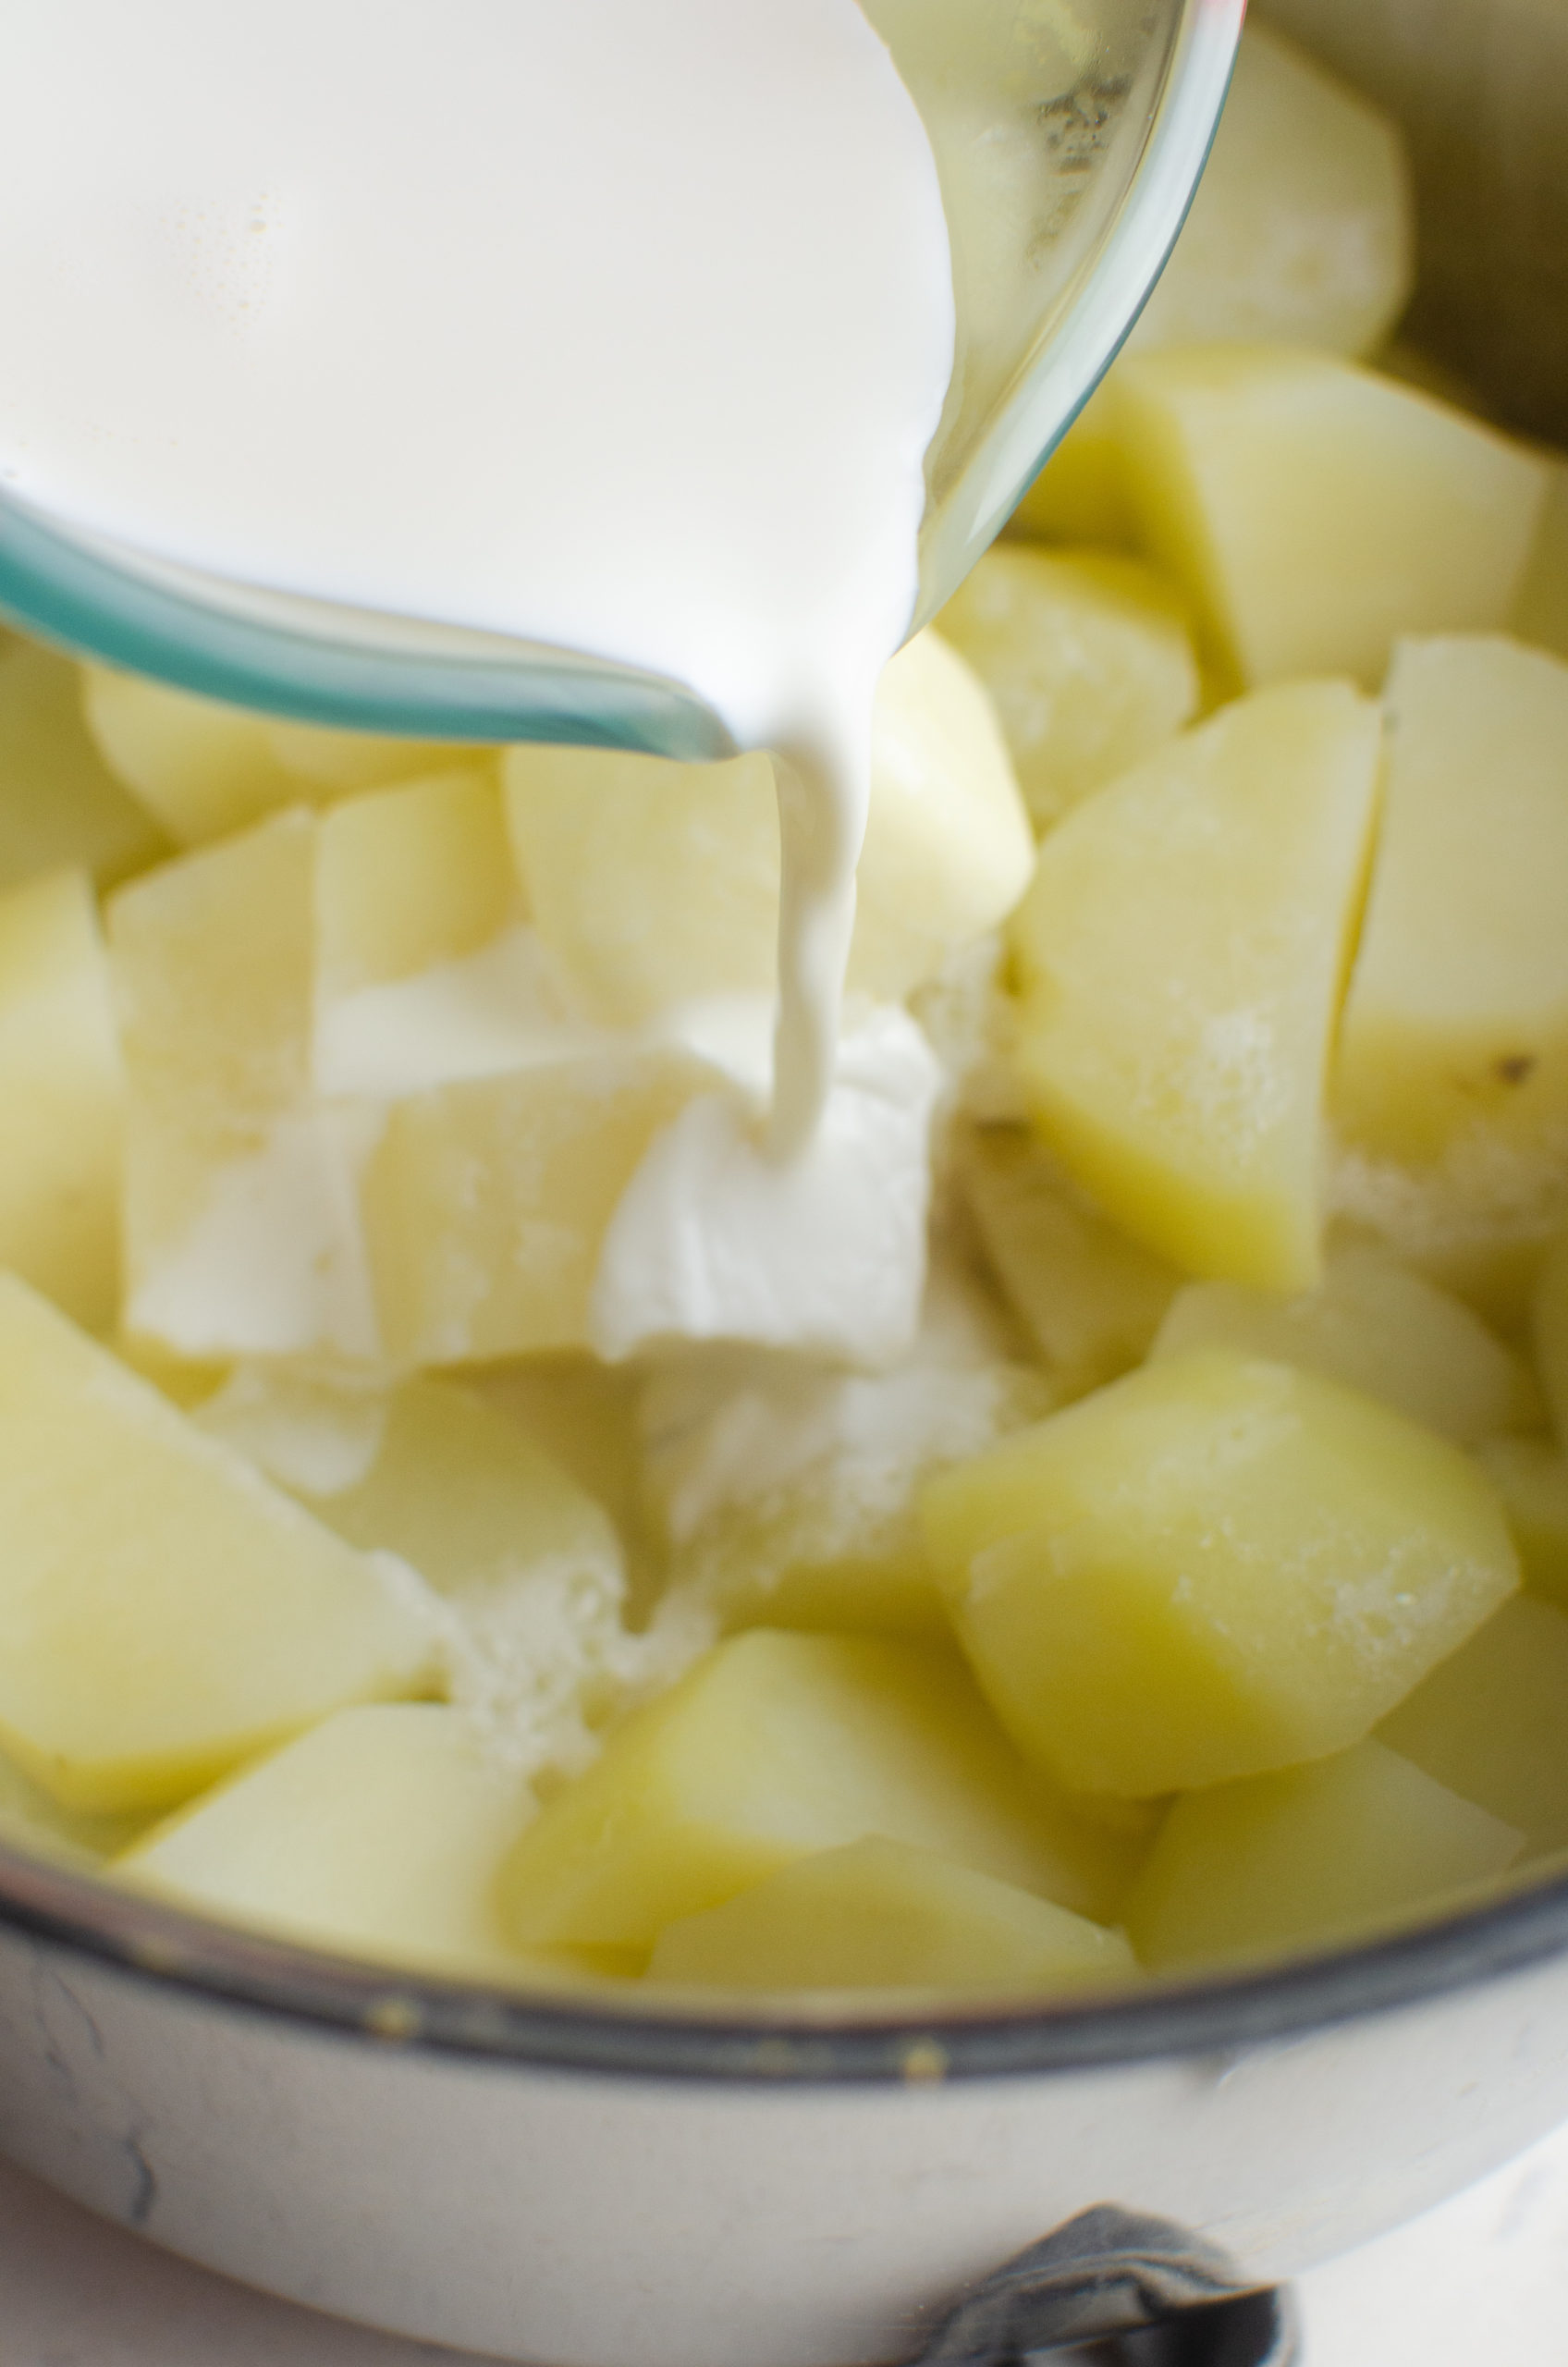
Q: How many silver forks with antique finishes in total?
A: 0